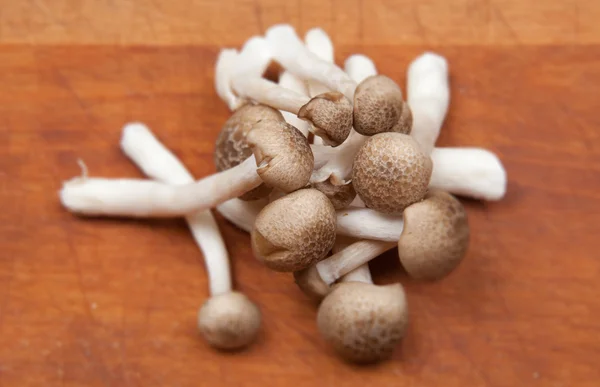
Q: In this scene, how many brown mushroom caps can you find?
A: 12